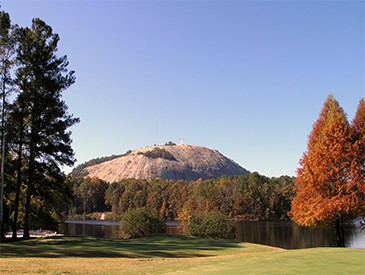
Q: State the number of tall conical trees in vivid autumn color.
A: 2